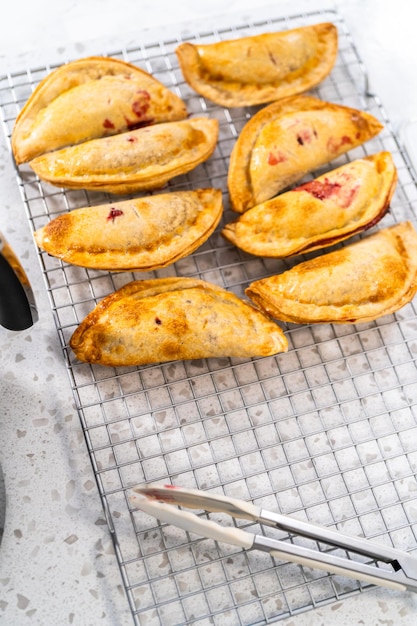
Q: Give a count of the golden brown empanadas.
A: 8